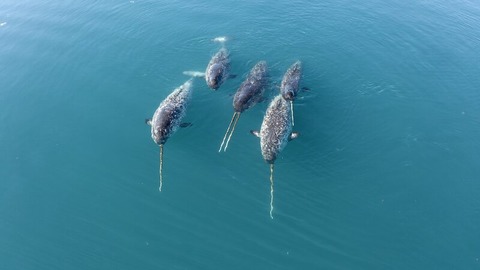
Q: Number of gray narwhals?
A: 5